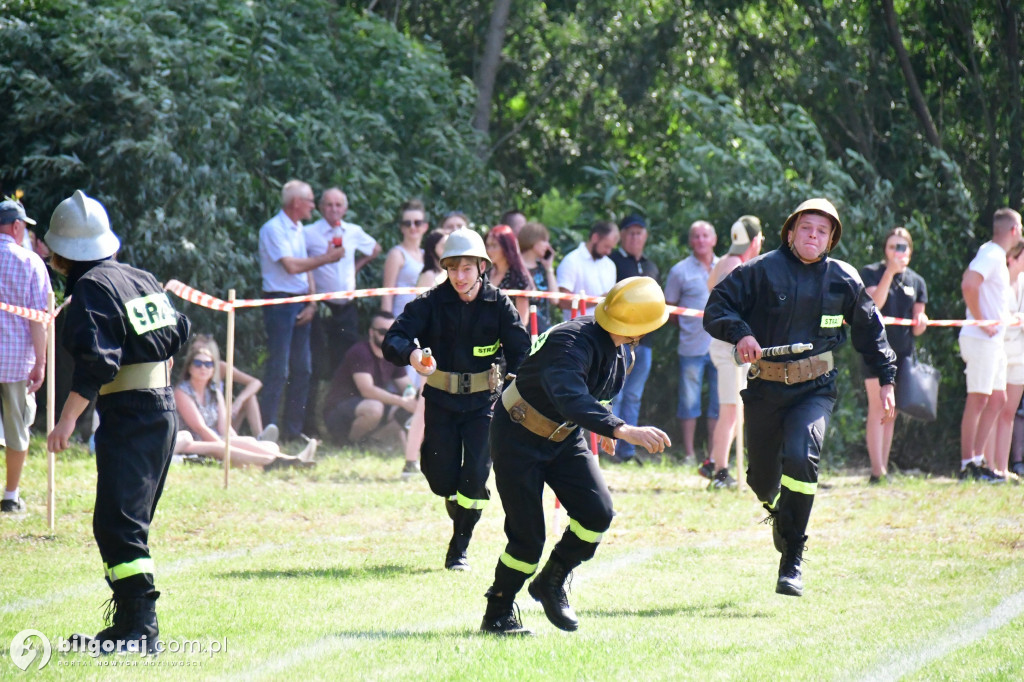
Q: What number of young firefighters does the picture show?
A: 4